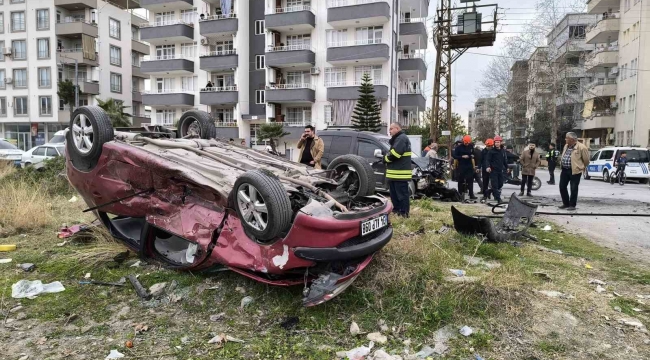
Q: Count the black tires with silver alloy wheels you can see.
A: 2